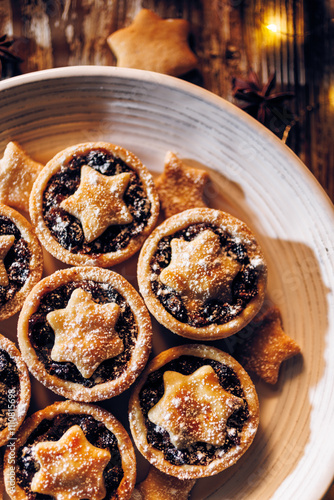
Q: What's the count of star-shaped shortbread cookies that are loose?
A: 5